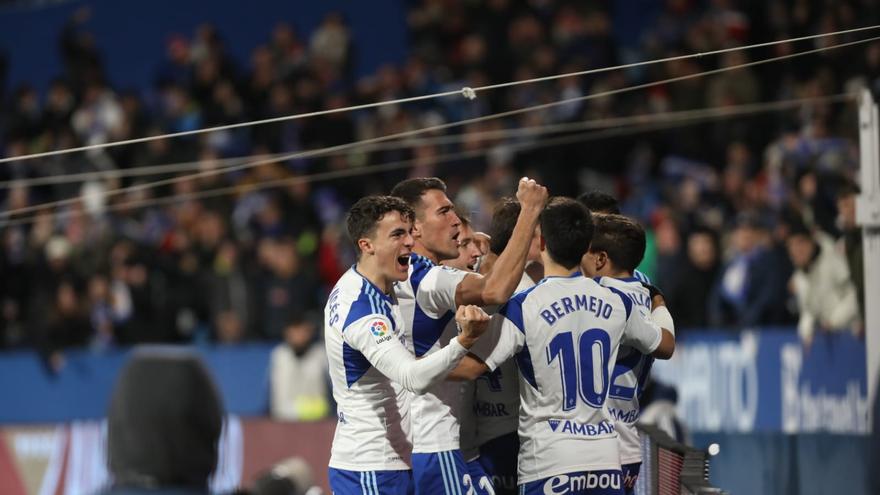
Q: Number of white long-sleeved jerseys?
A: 1